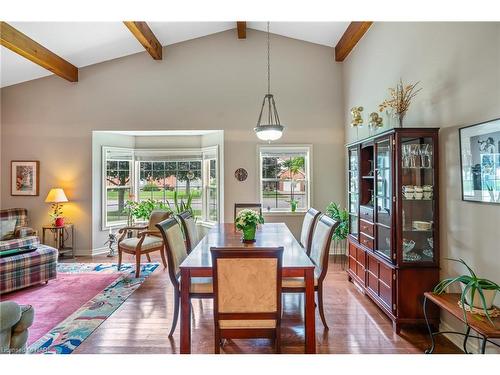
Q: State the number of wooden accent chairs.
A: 1